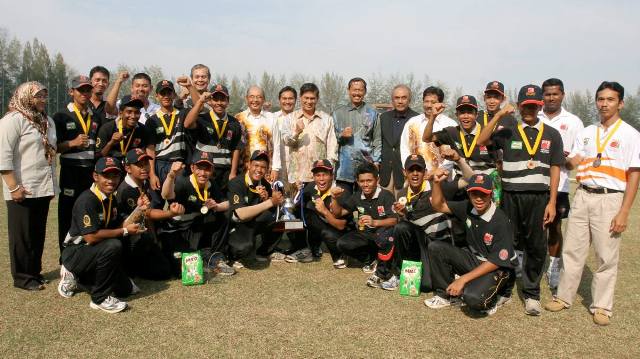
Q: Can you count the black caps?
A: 14